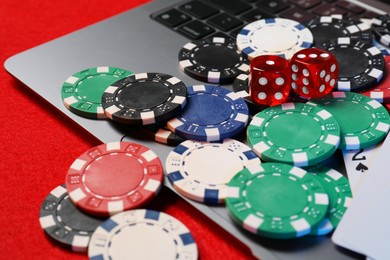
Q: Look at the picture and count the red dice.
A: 2